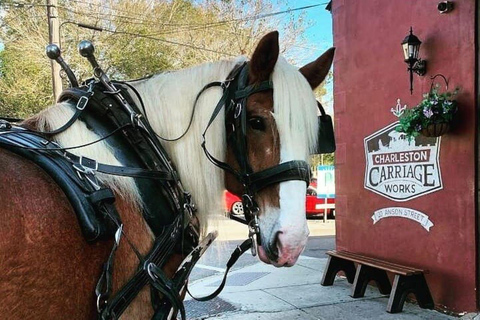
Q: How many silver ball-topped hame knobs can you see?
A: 2